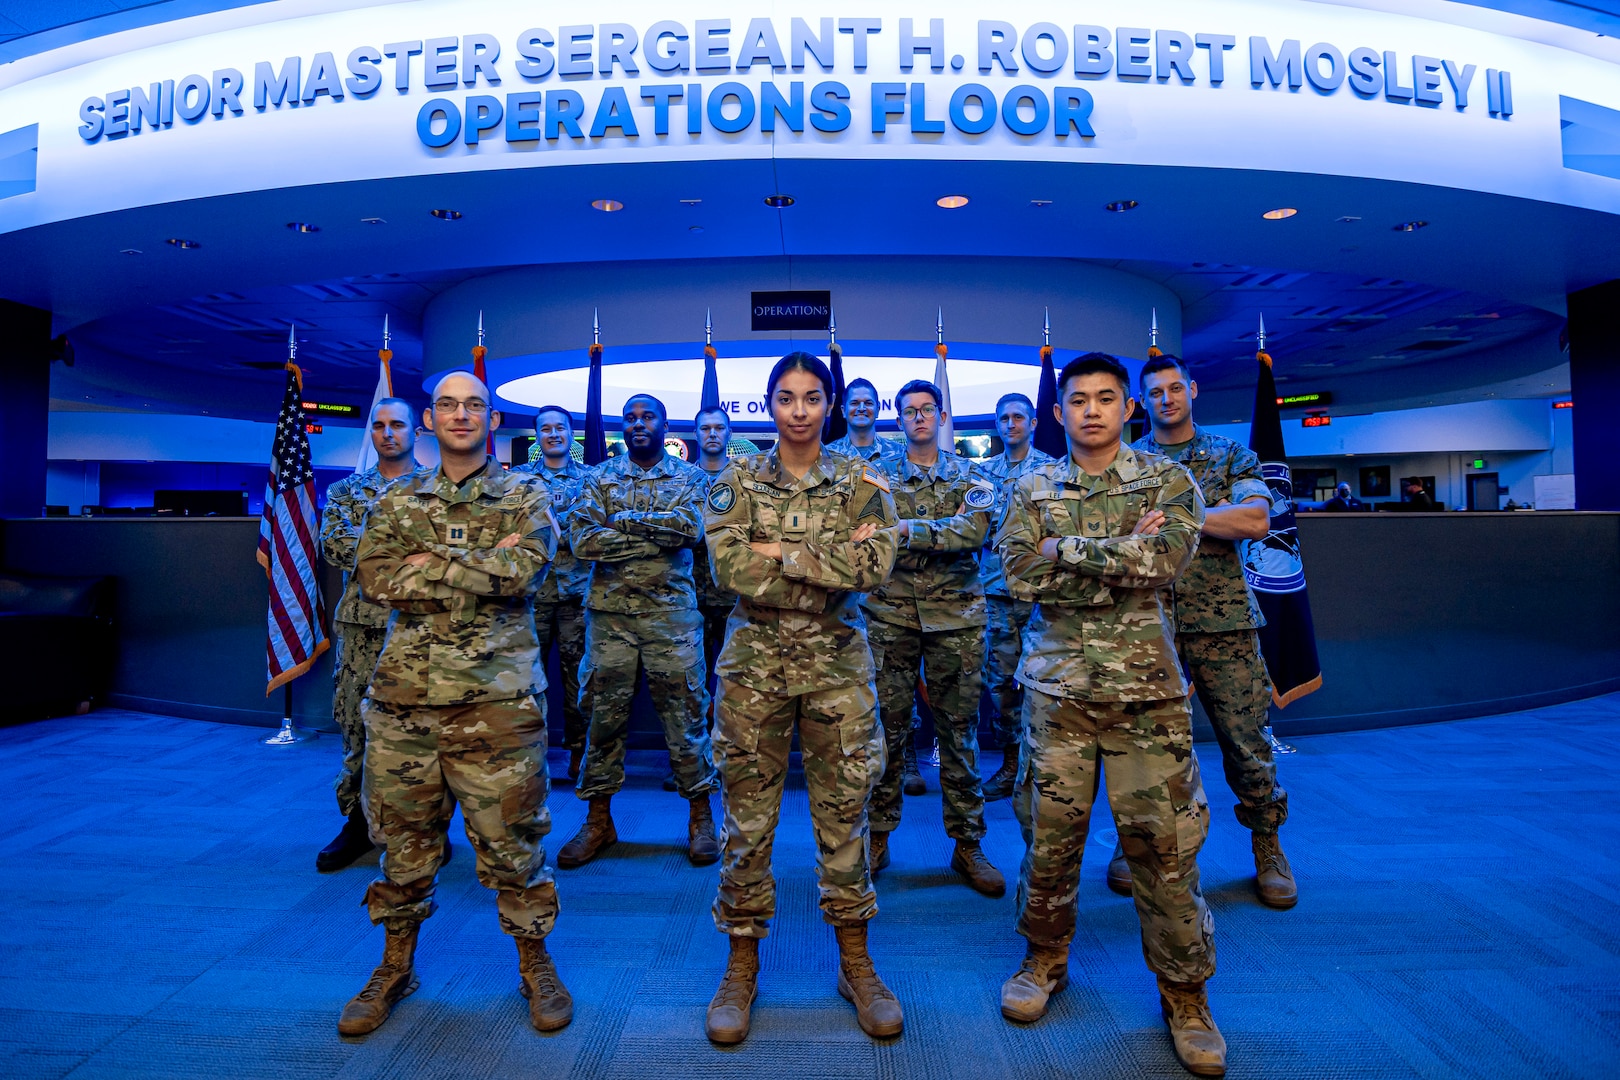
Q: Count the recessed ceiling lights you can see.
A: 9